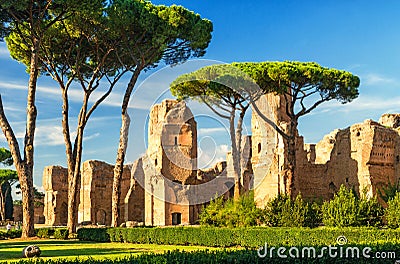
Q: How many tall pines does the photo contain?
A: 5